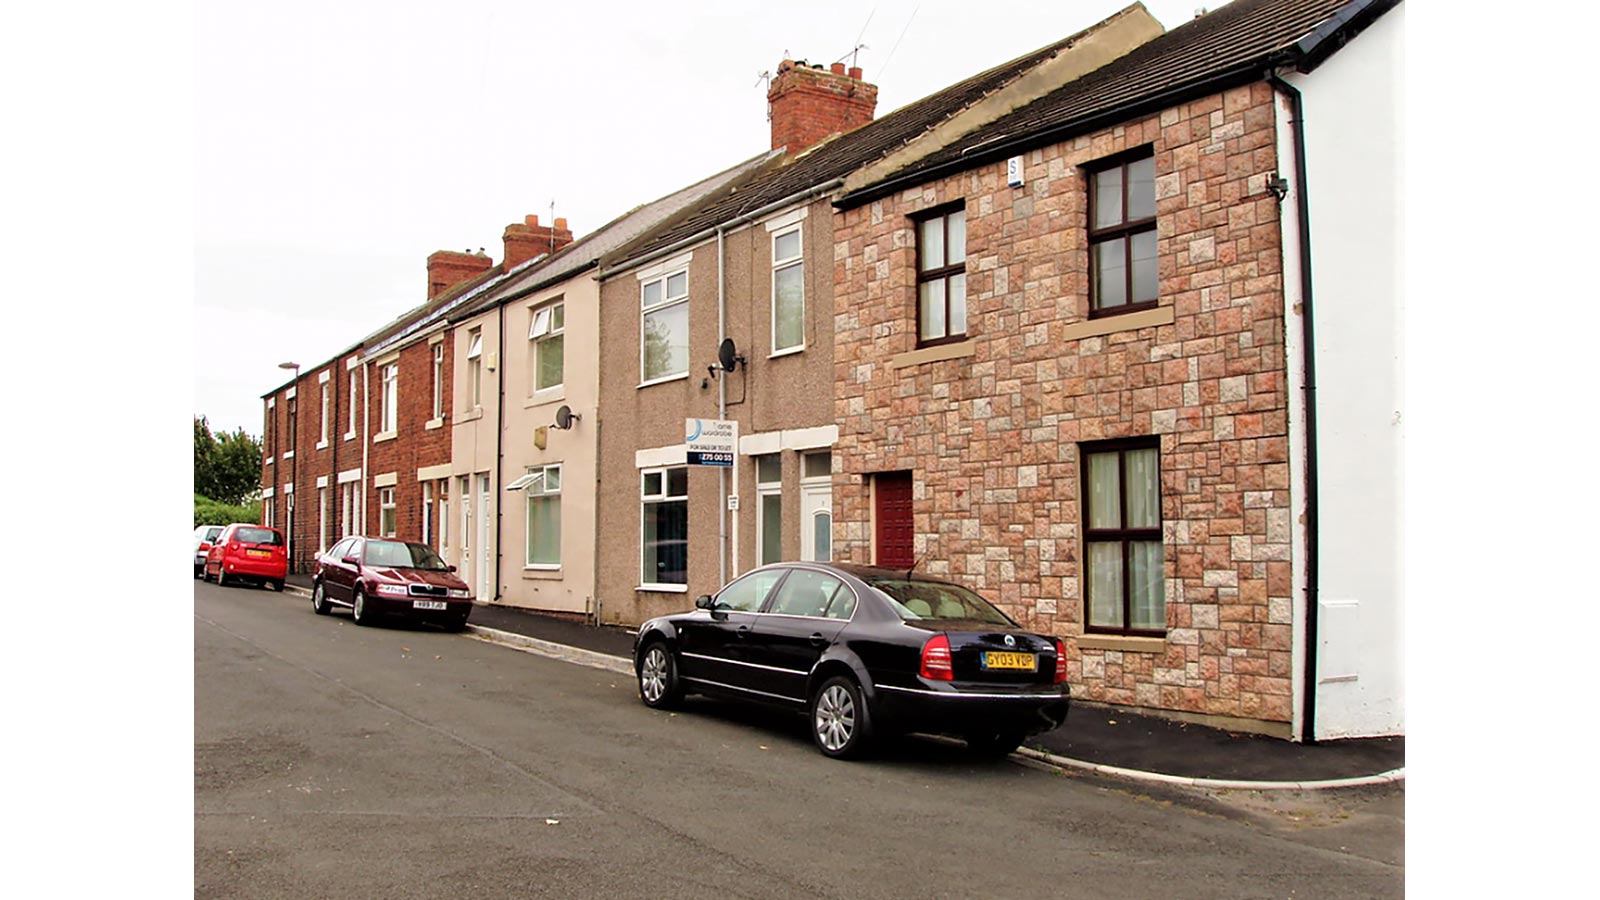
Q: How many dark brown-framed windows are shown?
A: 3